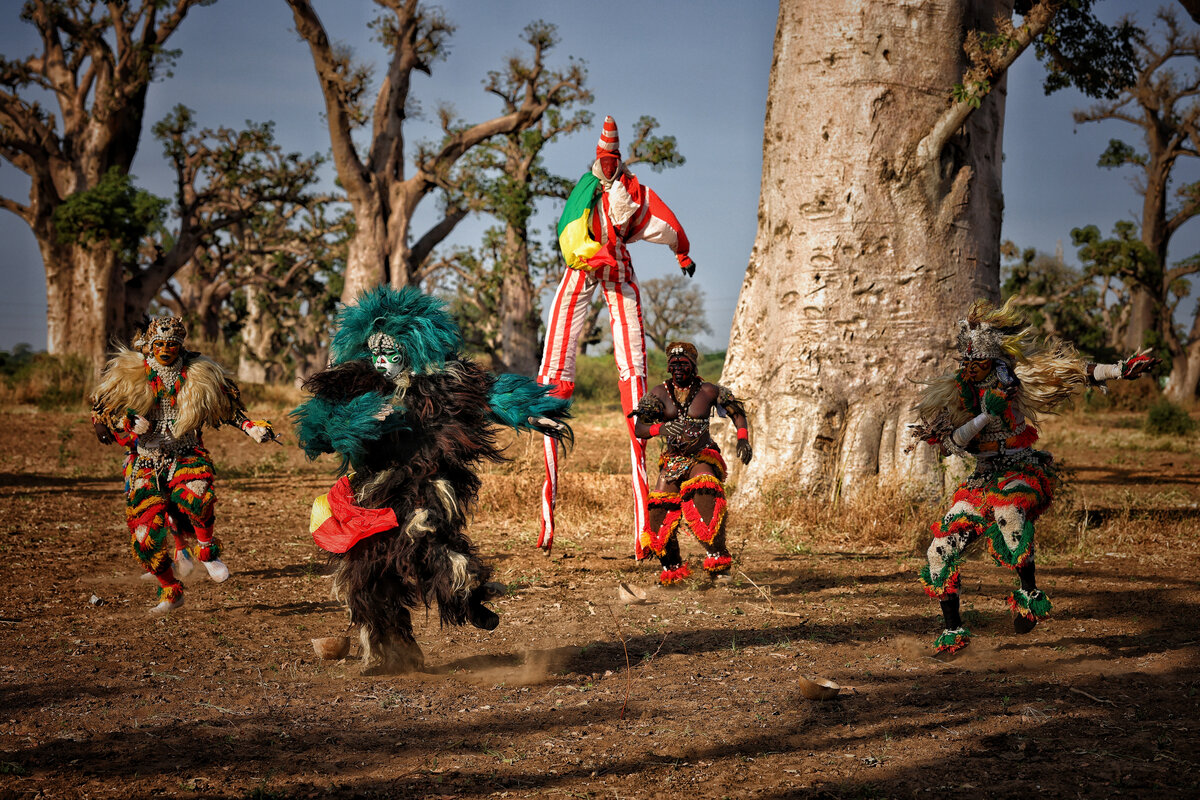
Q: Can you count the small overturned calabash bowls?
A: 3